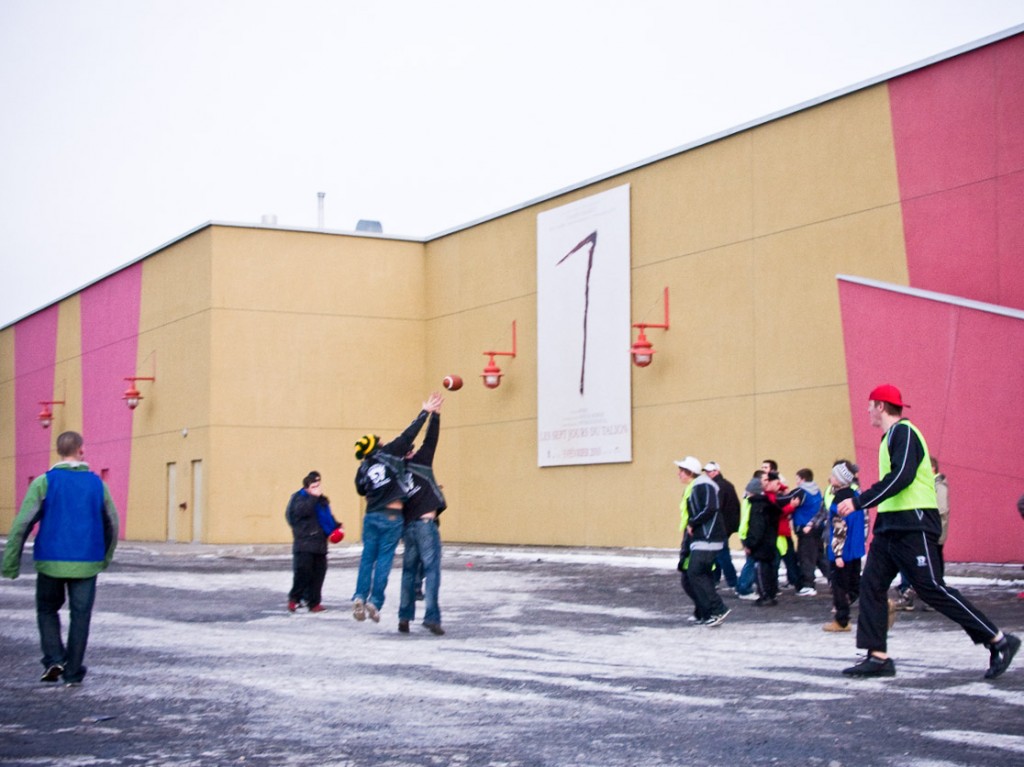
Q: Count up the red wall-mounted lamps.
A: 4